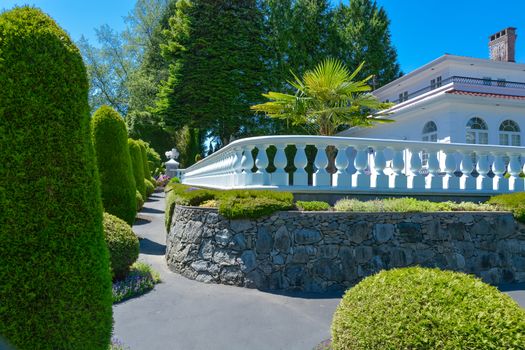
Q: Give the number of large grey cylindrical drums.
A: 0